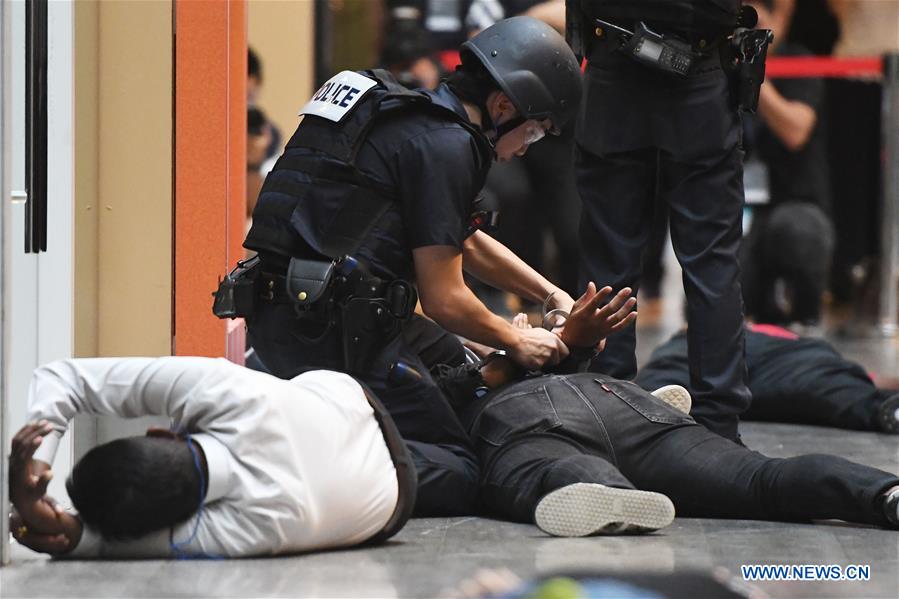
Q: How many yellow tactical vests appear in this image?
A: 0